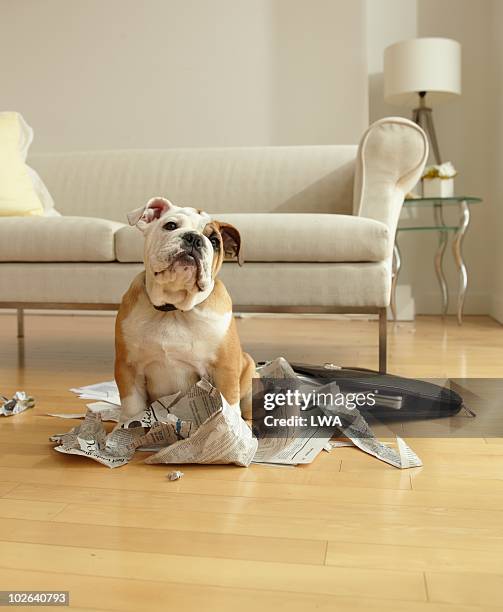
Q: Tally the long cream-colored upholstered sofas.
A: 1